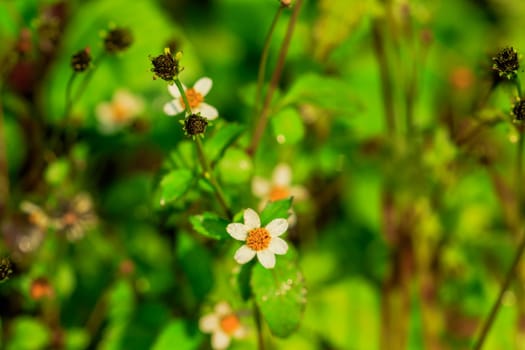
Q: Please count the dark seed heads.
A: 7